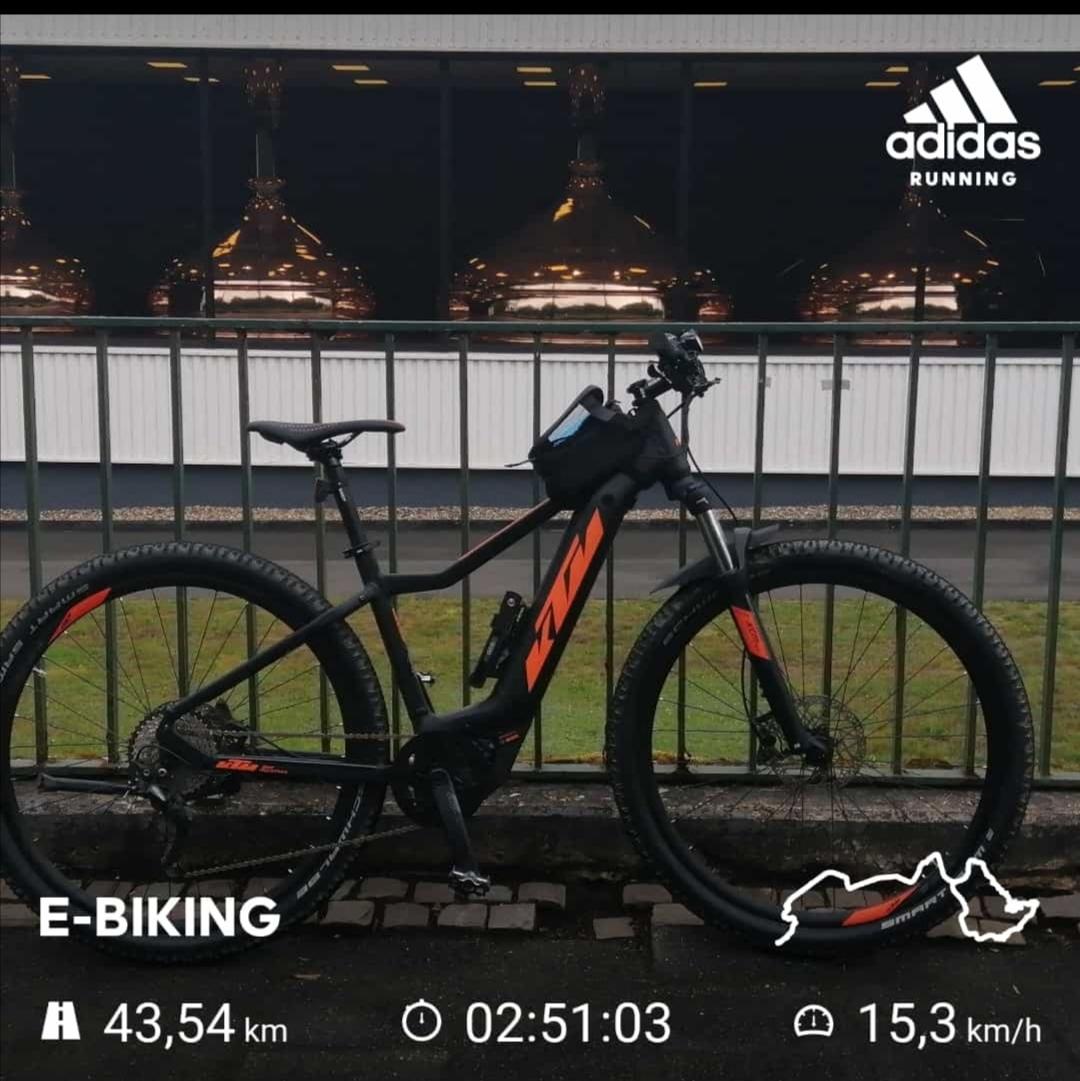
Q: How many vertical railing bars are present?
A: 15